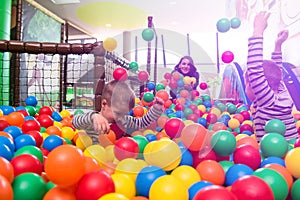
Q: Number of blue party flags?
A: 0